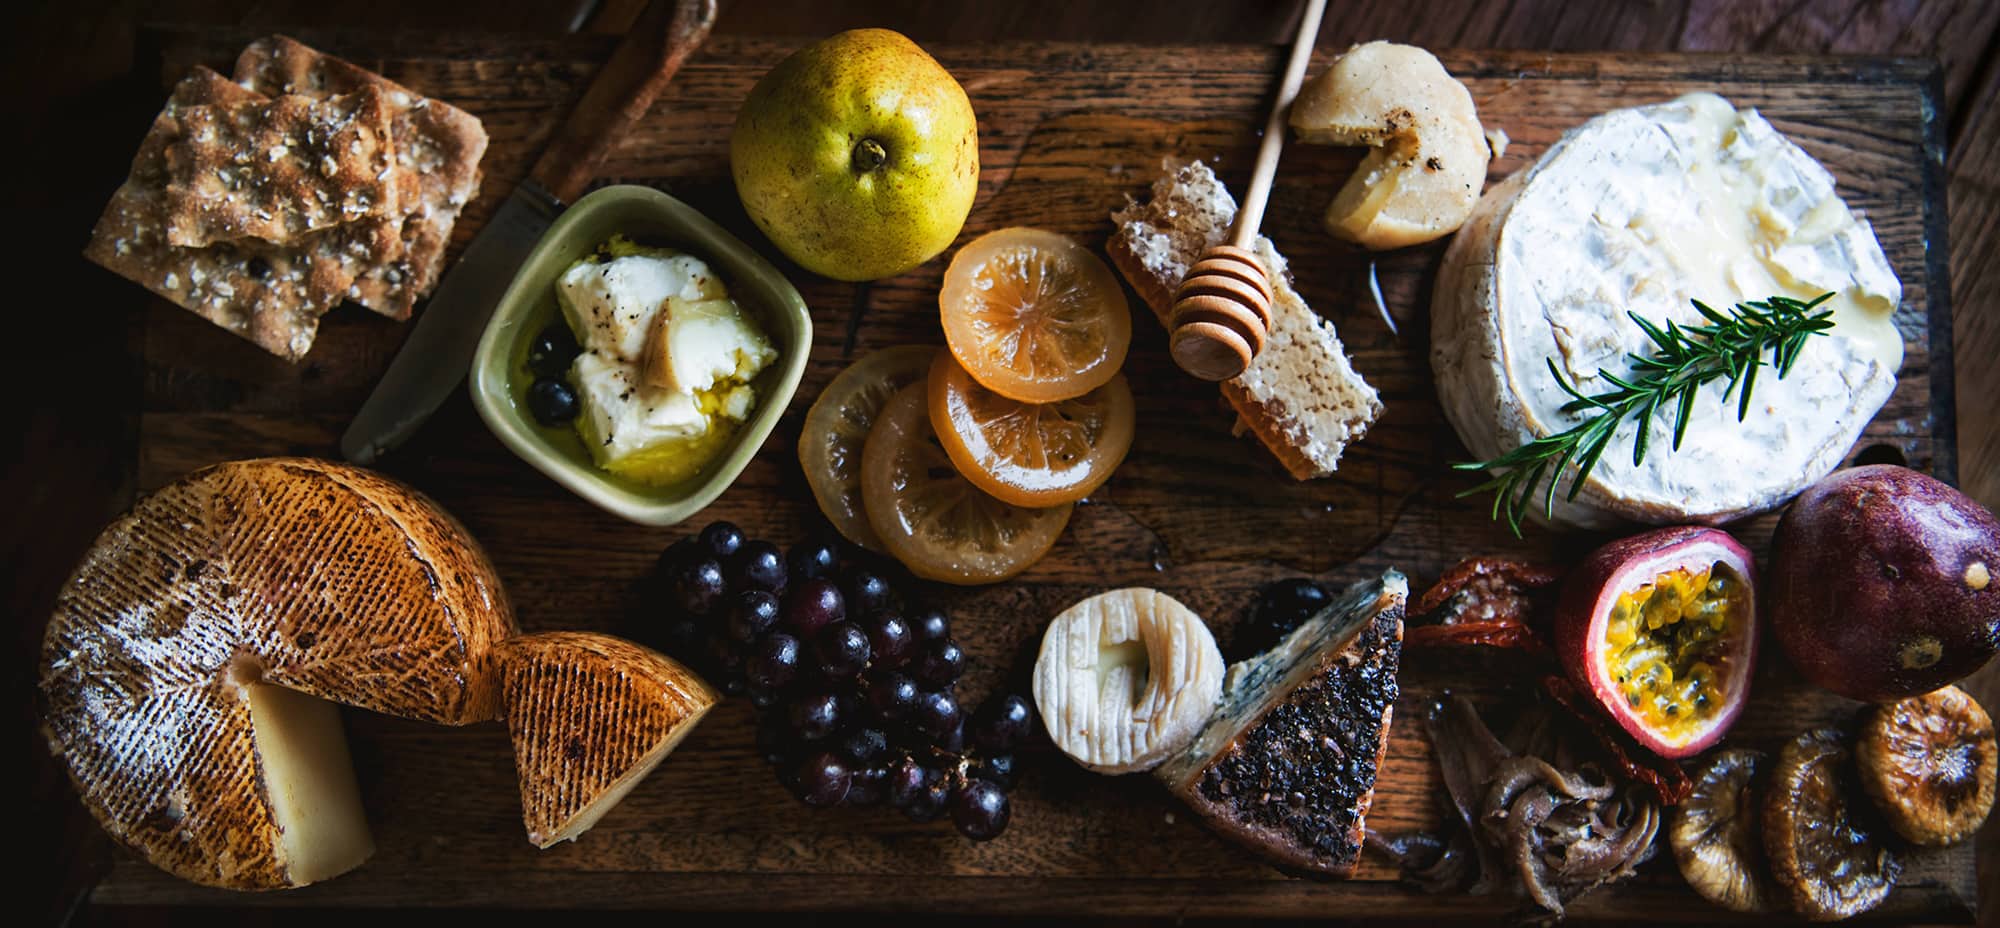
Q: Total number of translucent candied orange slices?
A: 4